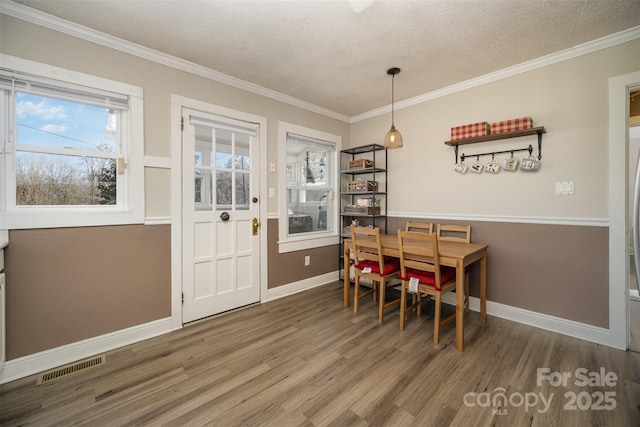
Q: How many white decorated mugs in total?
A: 5